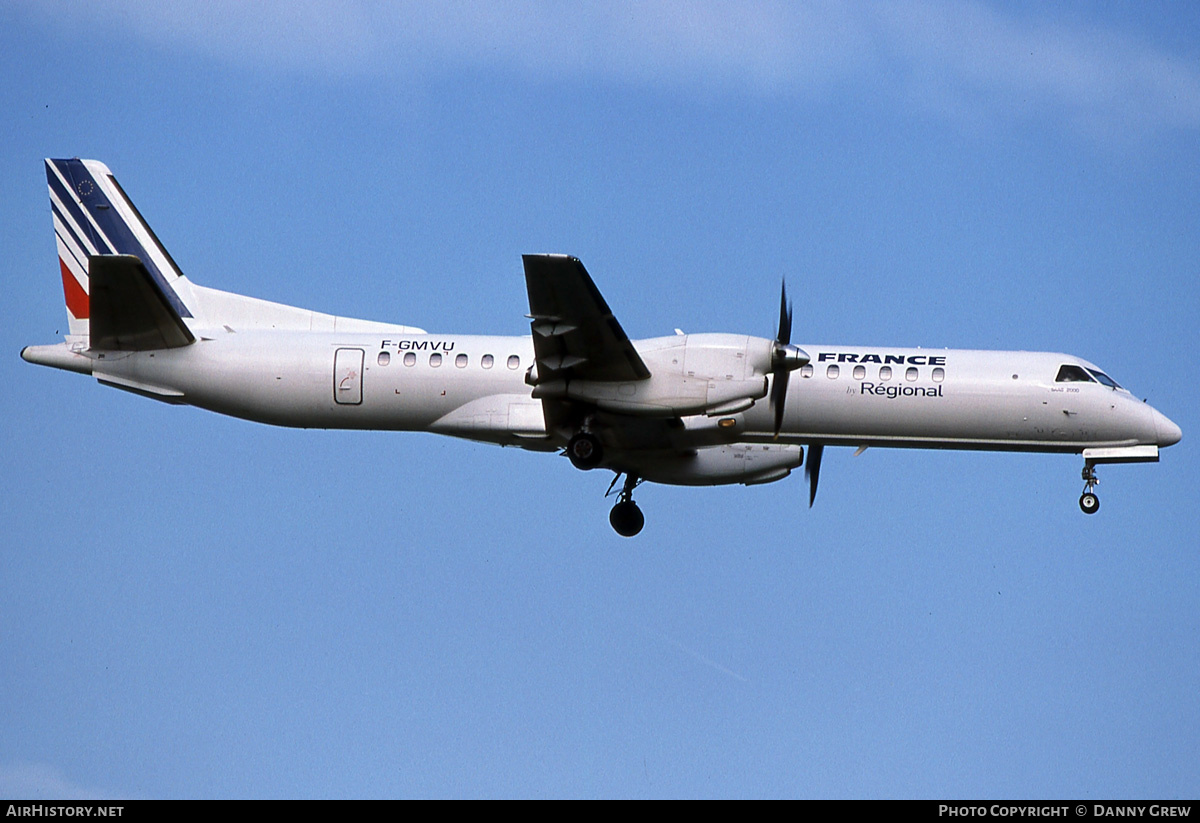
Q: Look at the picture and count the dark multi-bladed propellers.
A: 2